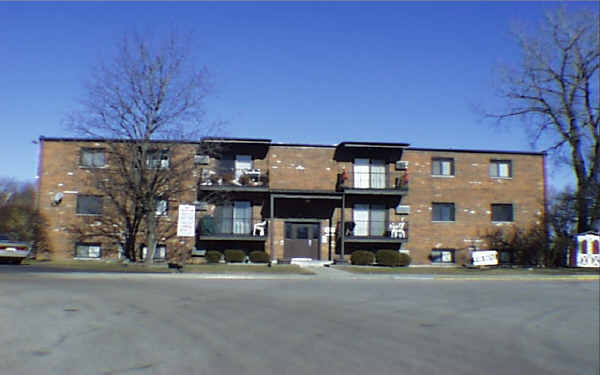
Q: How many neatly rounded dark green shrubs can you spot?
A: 6